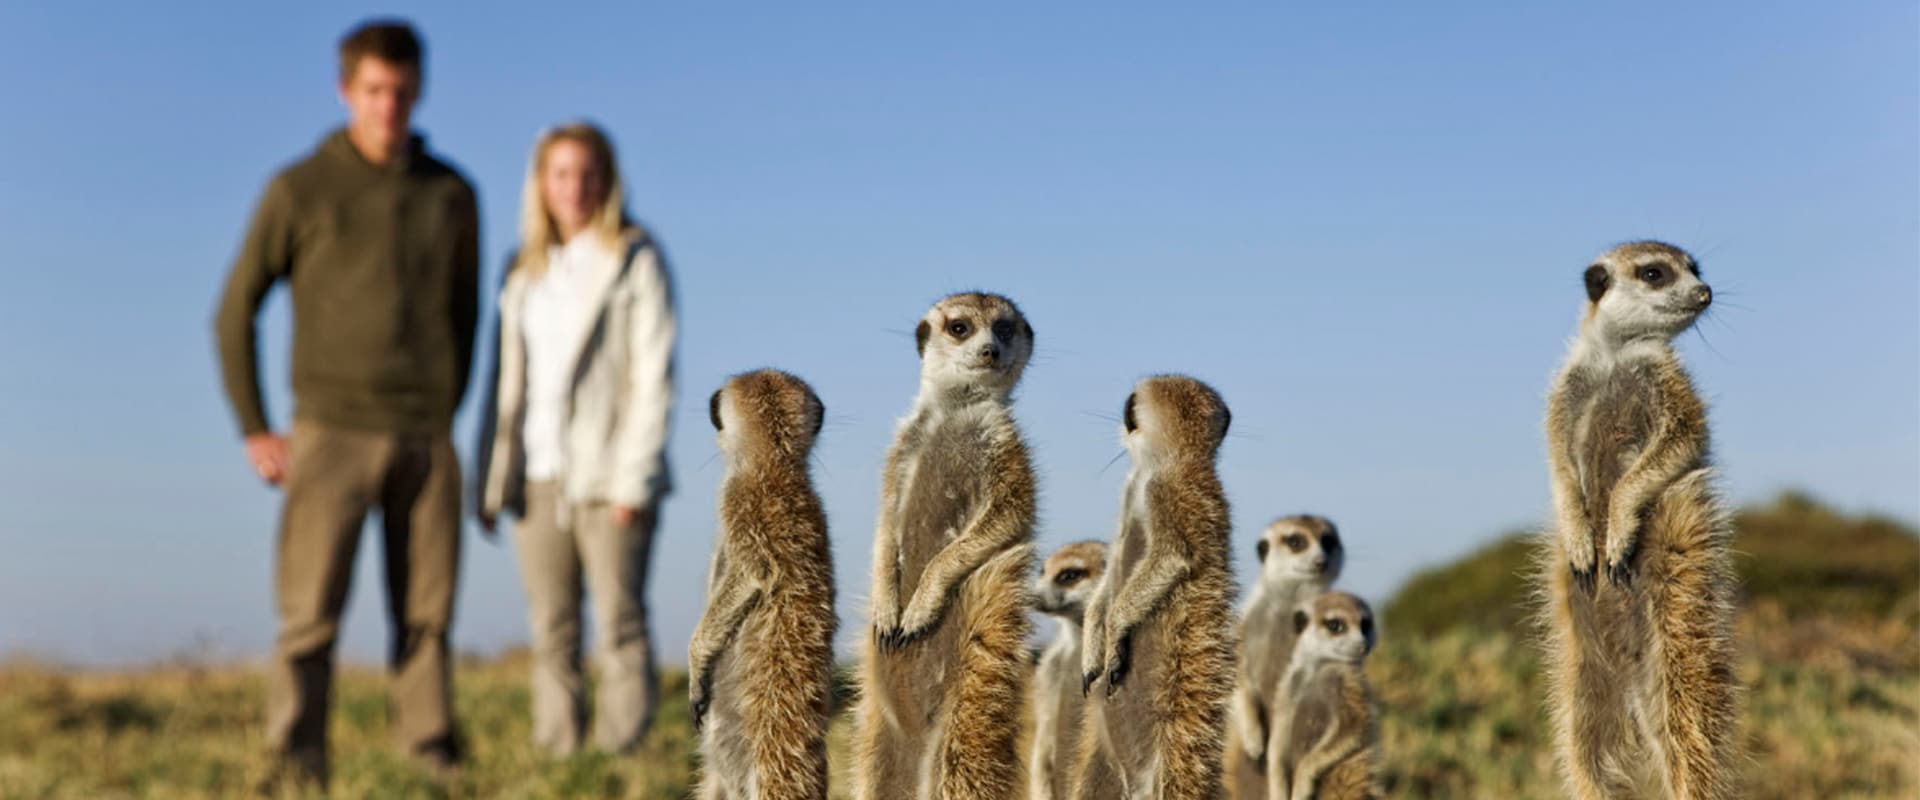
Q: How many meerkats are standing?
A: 7